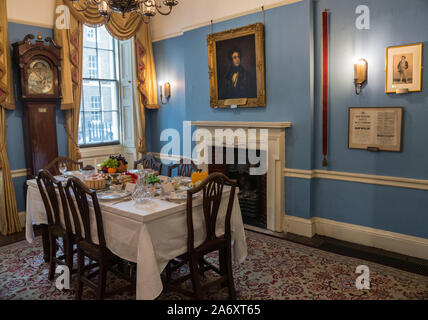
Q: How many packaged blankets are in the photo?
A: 0